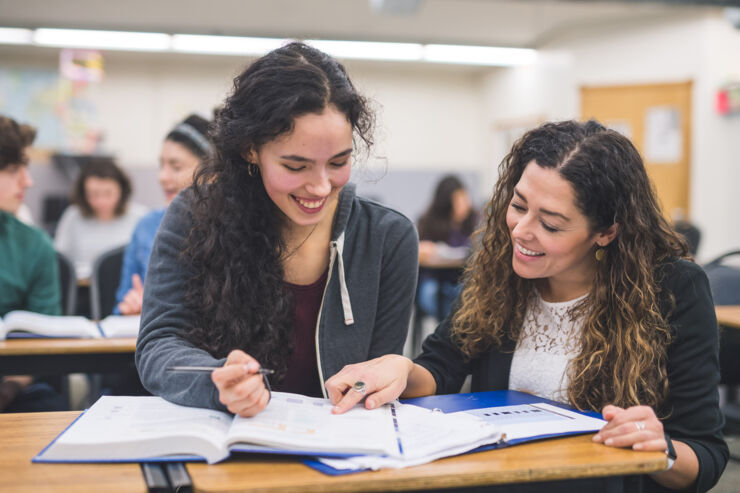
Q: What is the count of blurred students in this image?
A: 4